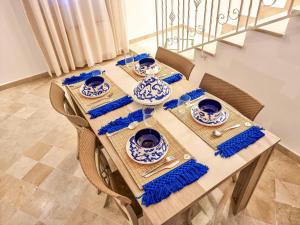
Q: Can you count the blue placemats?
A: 4